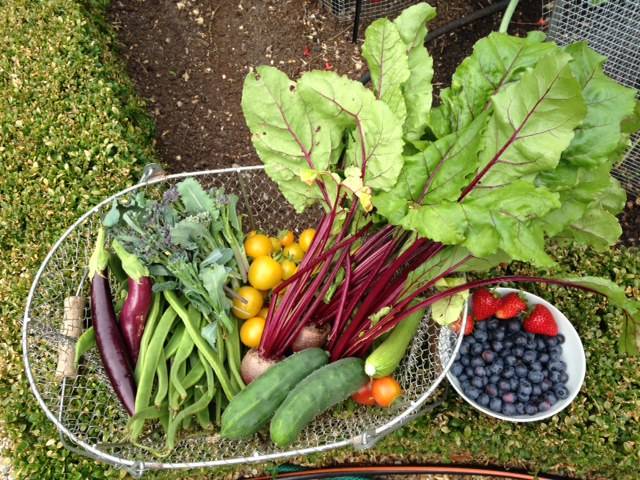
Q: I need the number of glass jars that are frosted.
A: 0